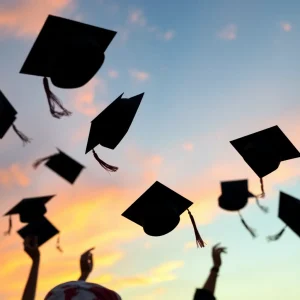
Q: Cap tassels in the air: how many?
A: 11